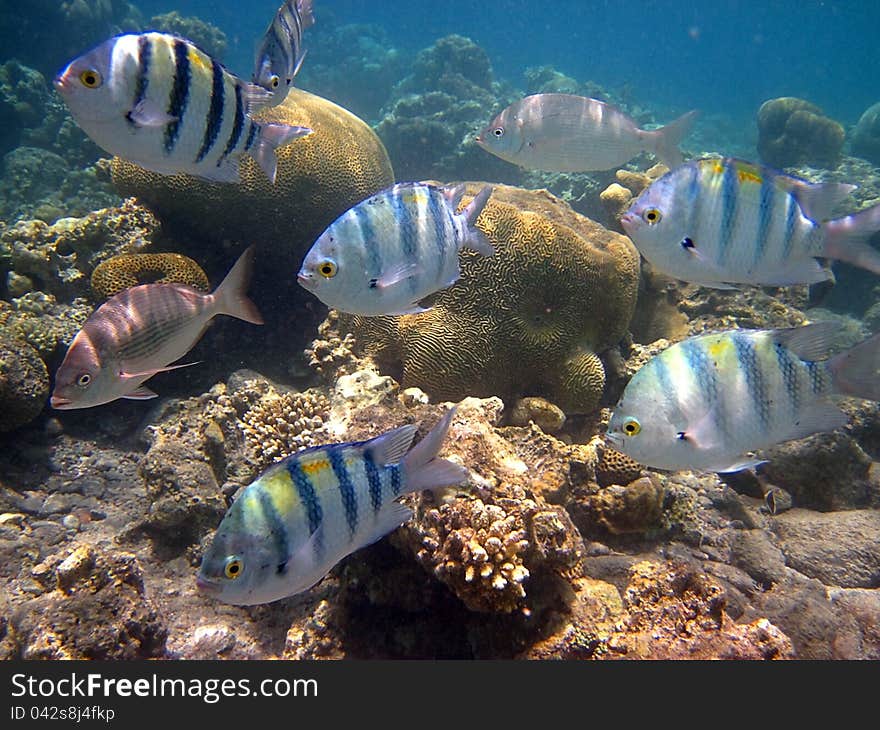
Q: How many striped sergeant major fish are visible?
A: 6